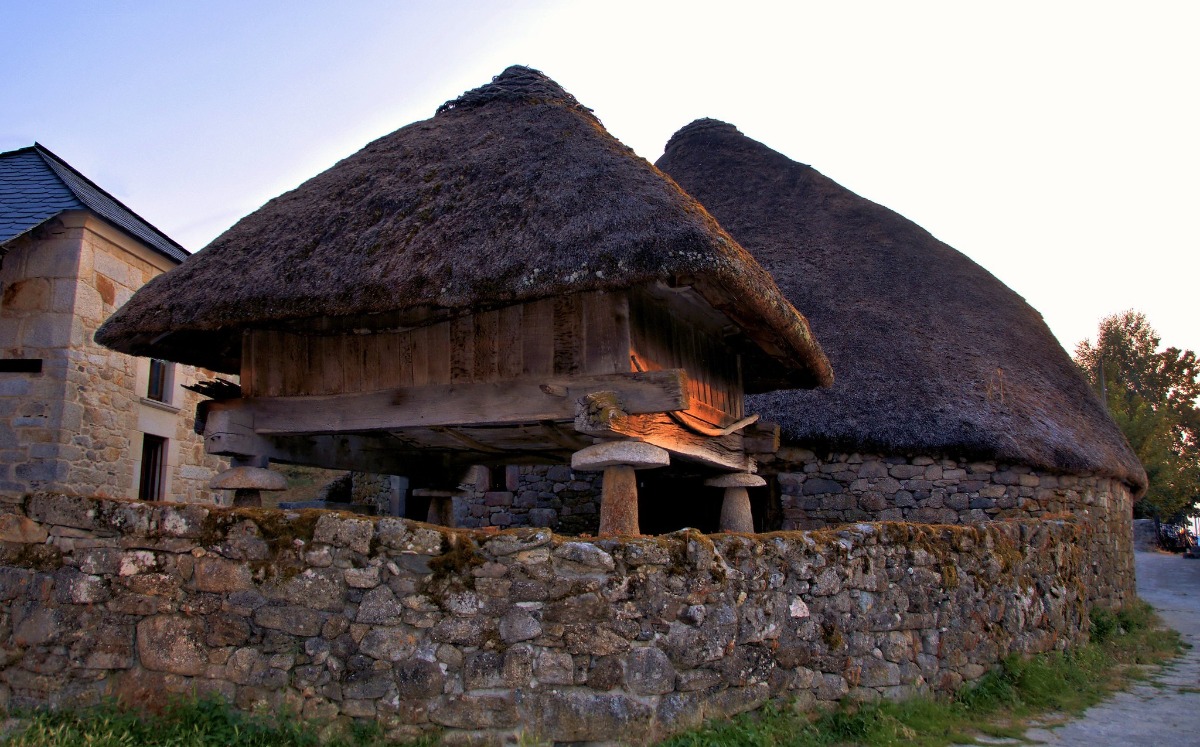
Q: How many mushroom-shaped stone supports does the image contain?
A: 4